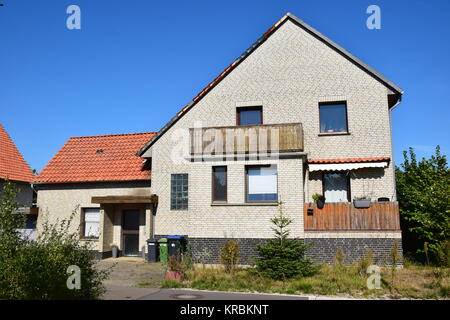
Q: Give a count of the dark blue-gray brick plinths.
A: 1